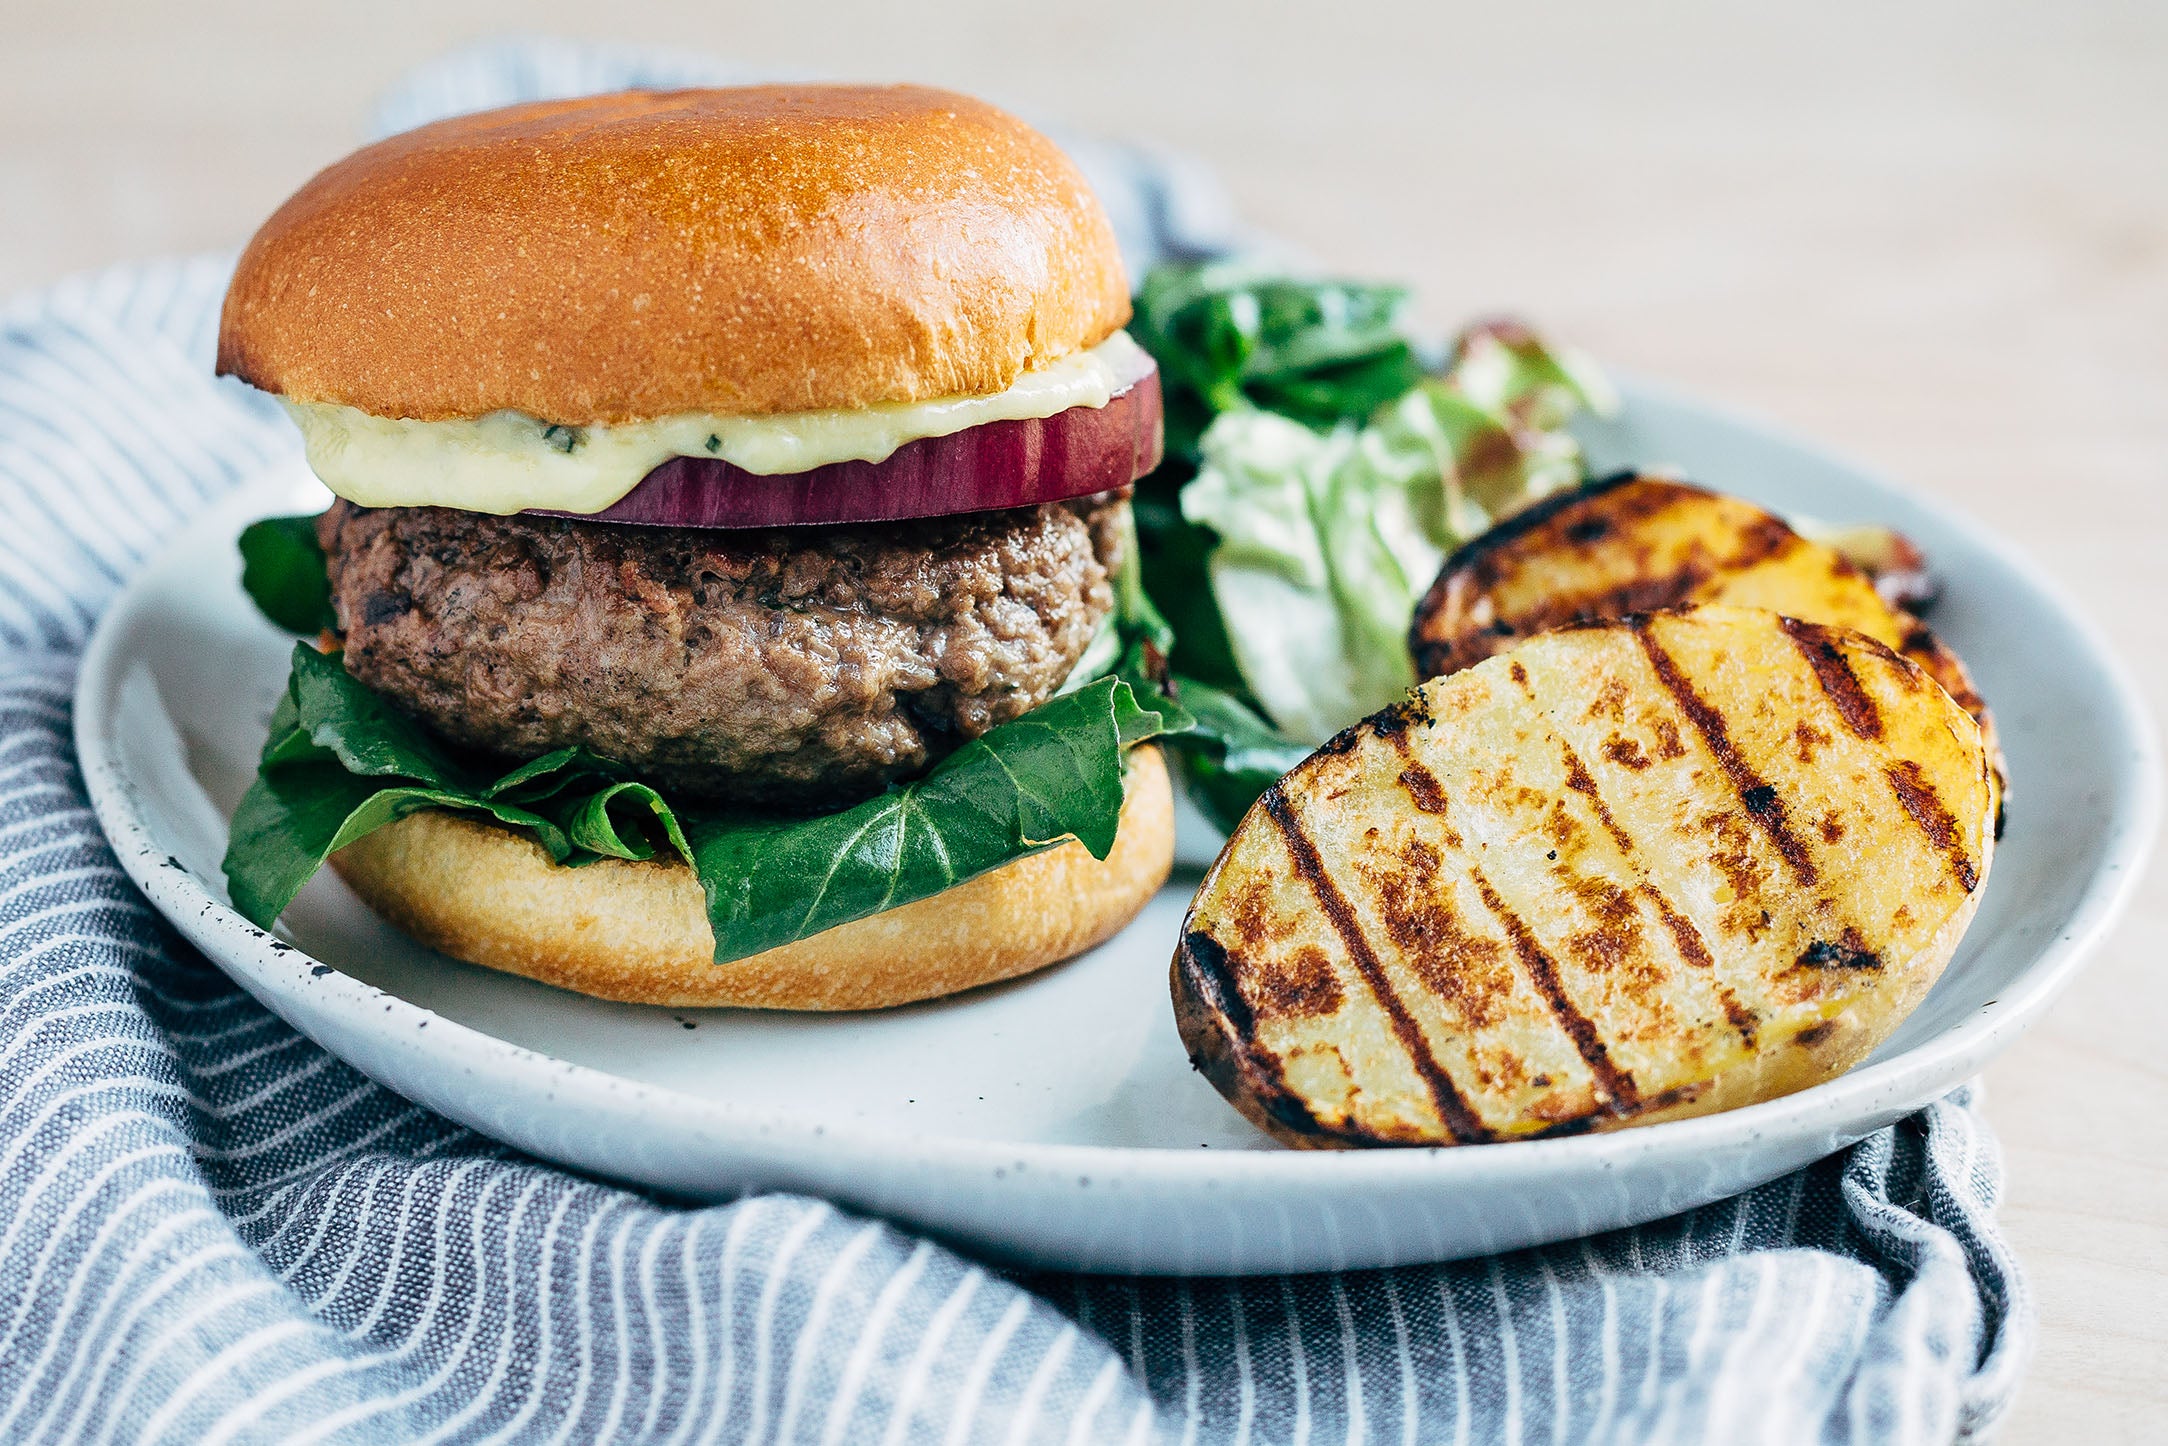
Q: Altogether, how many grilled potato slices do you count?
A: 2